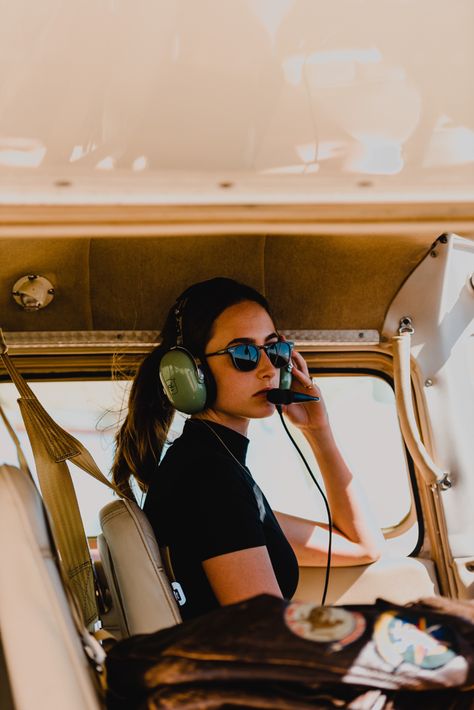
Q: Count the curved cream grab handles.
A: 1